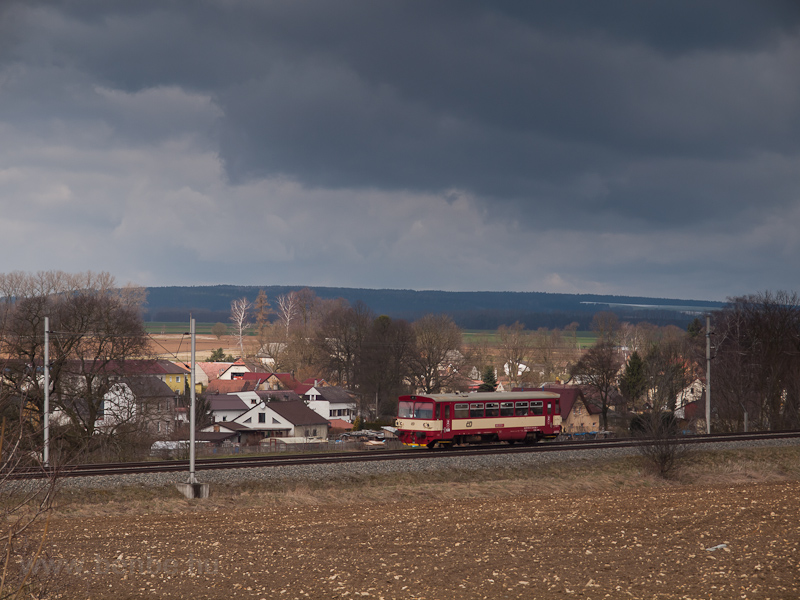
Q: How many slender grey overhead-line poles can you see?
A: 3